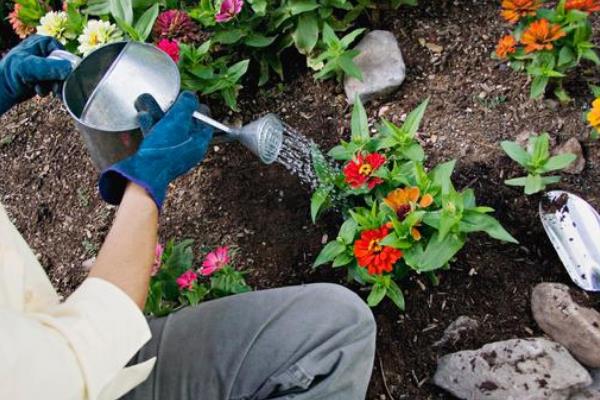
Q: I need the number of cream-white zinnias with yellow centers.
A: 2